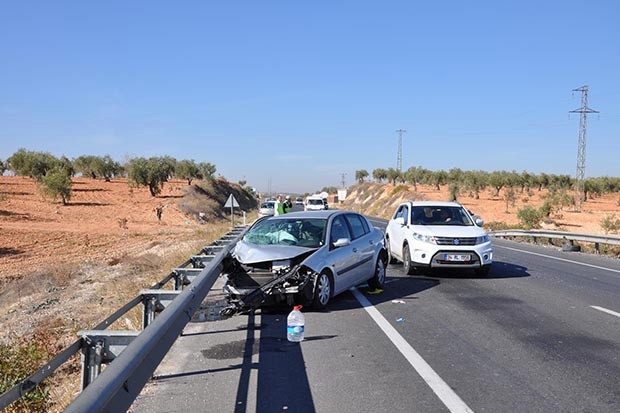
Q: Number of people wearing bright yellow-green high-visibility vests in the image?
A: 2